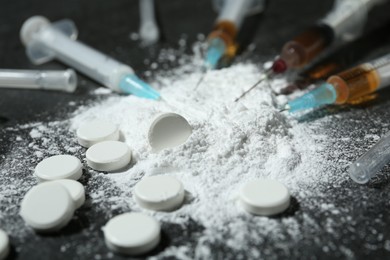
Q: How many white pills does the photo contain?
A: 10